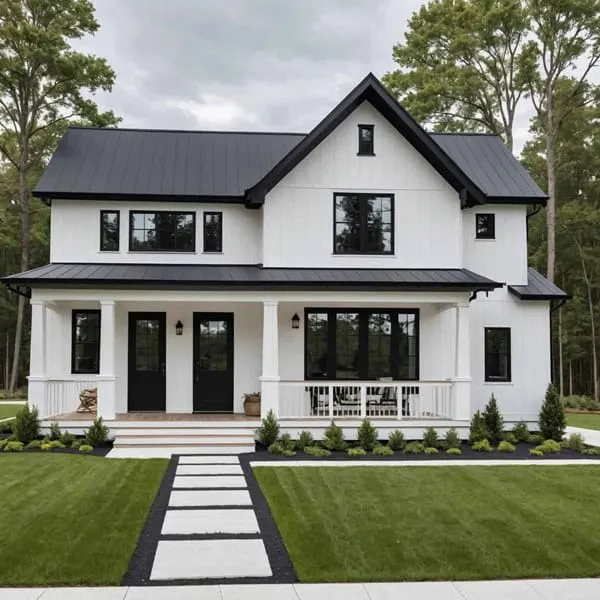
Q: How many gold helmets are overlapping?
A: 0